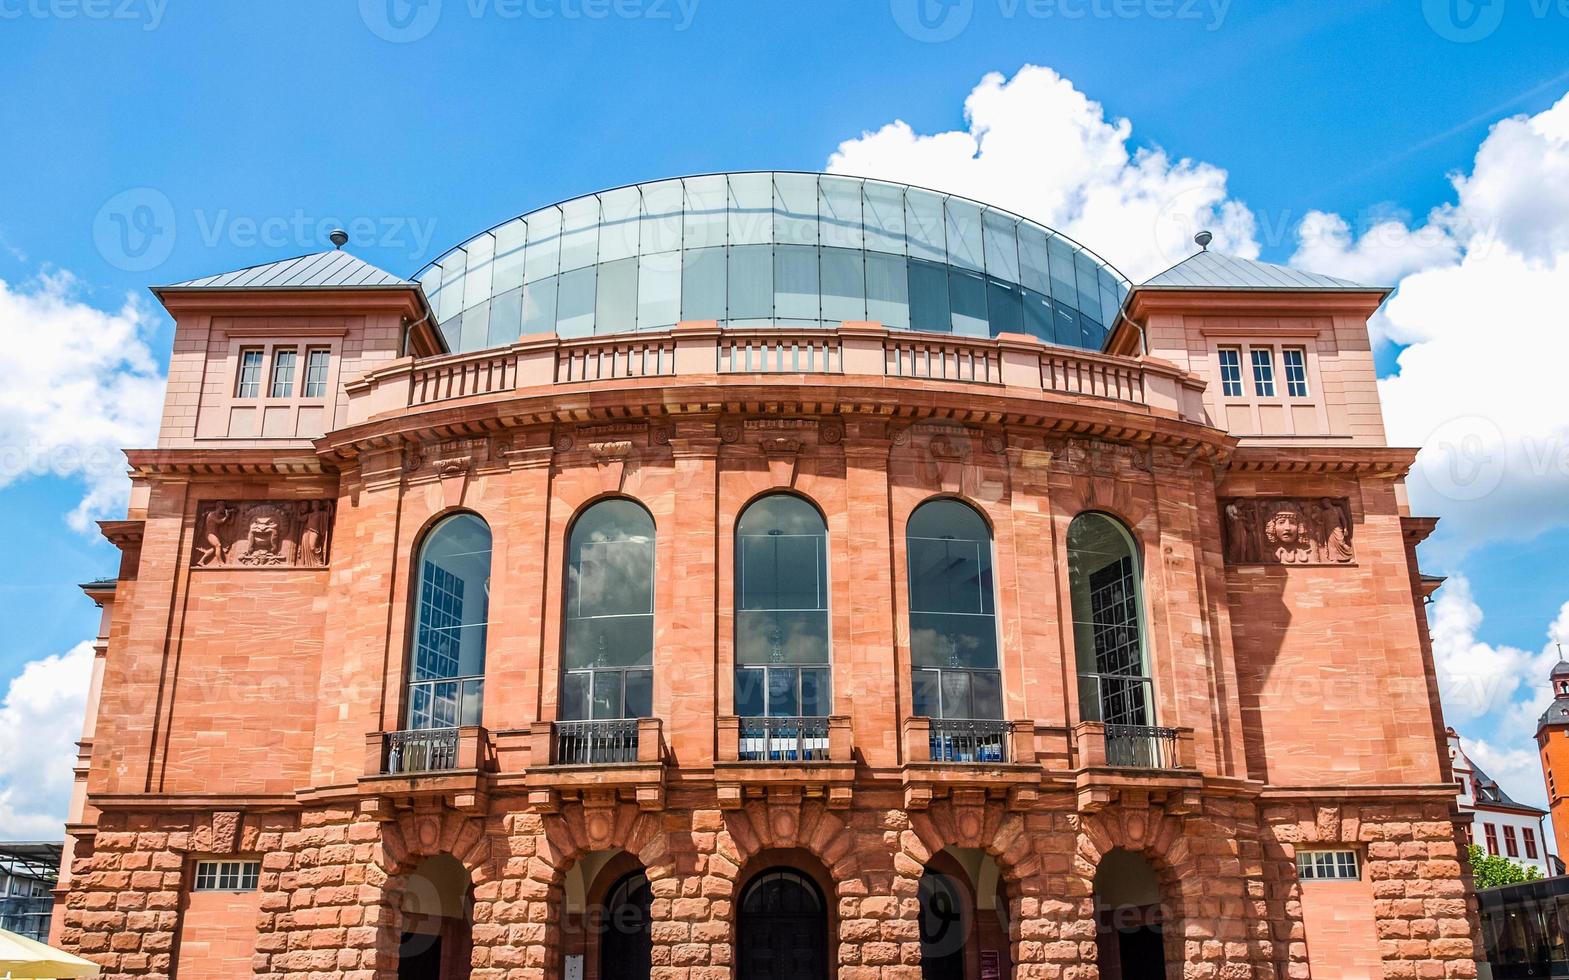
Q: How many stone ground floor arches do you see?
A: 5